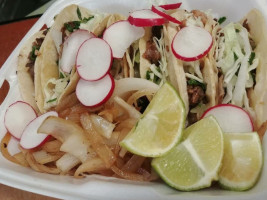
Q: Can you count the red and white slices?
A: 11